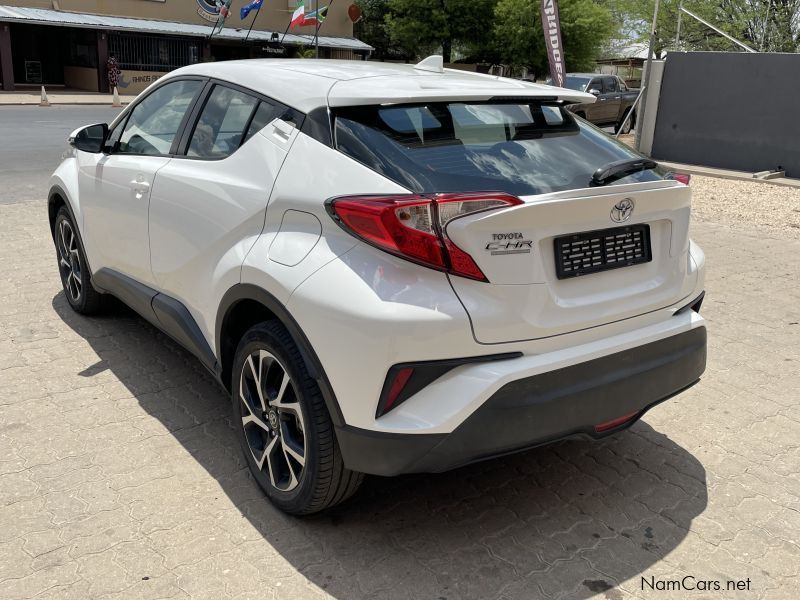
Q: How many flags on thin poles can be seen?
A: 4